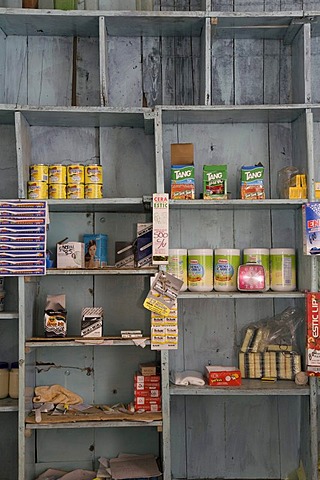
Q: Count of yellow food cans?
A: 8